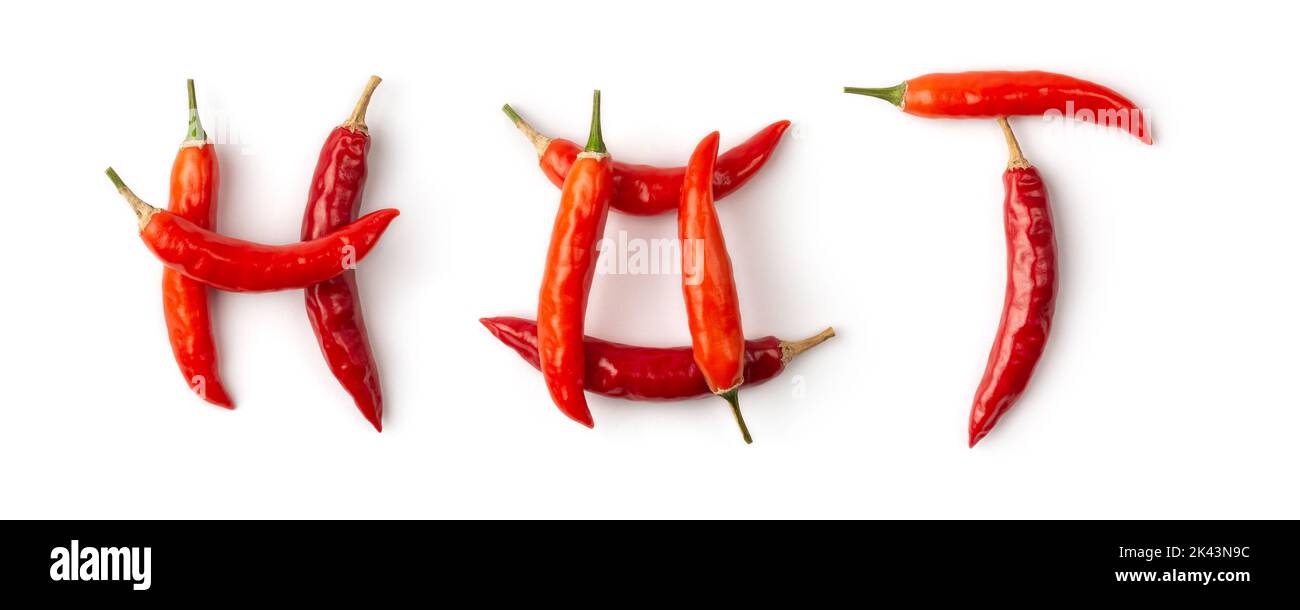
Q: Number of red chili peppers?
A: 9